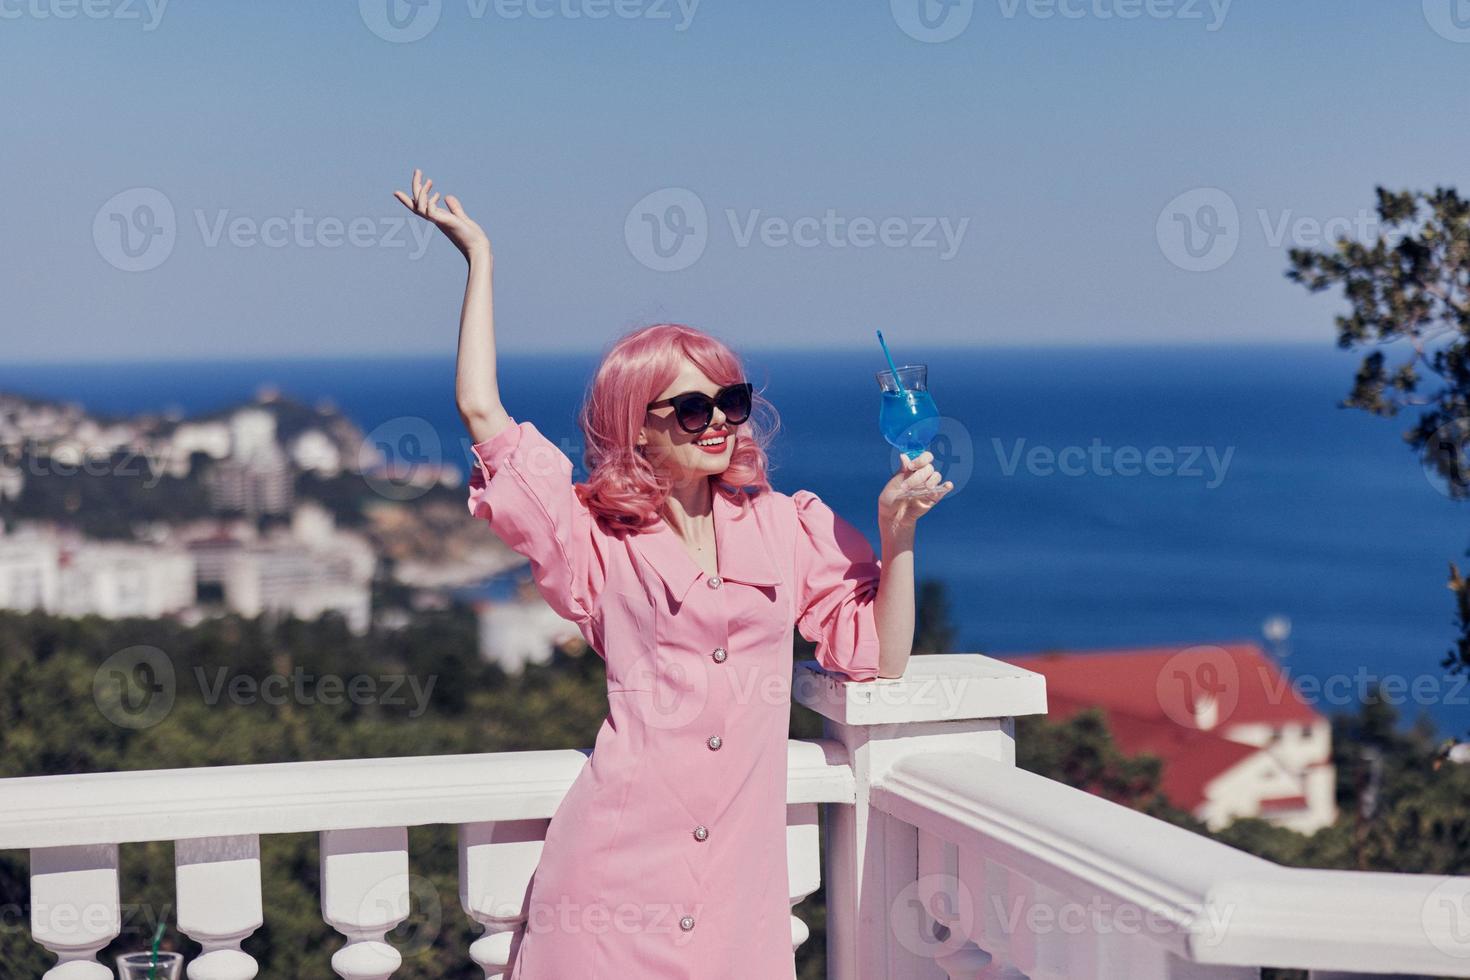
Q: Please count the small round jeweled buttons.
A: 5